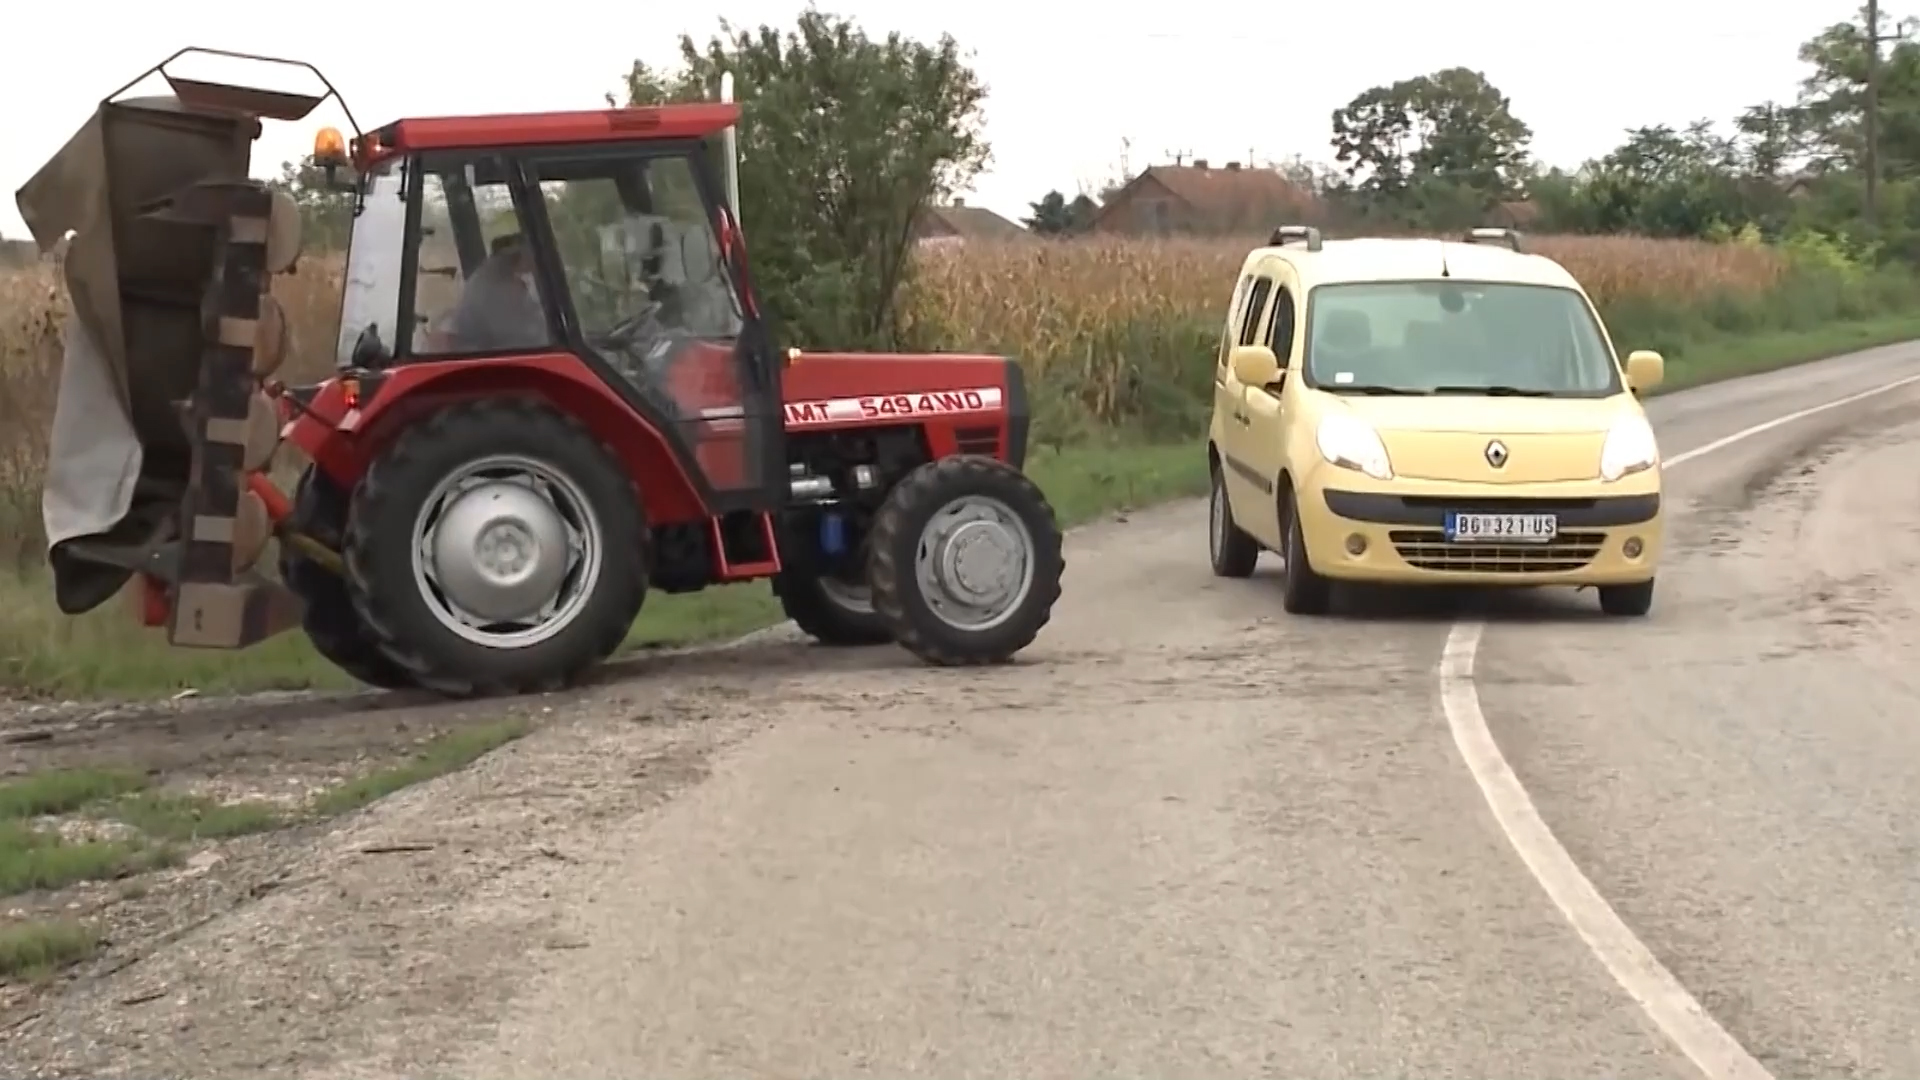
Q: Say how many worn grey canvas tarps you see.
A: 1